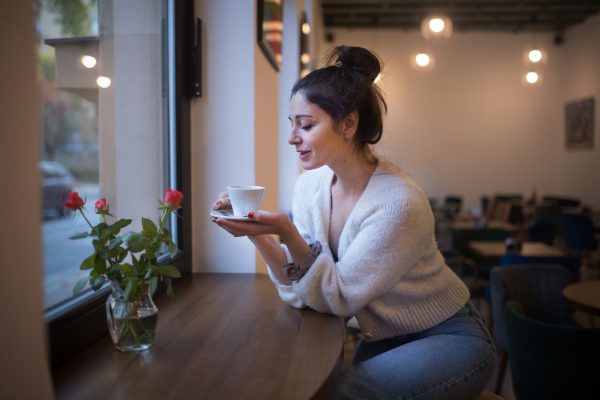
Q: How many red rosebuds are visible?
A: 3